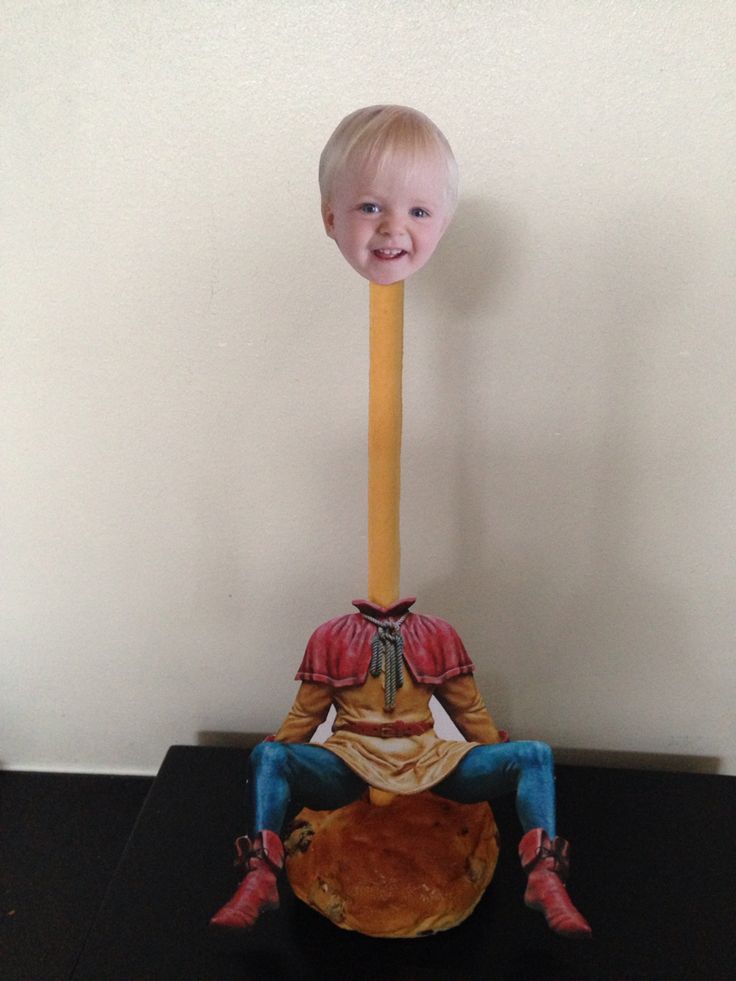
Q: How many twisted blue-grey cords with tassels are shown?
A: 1